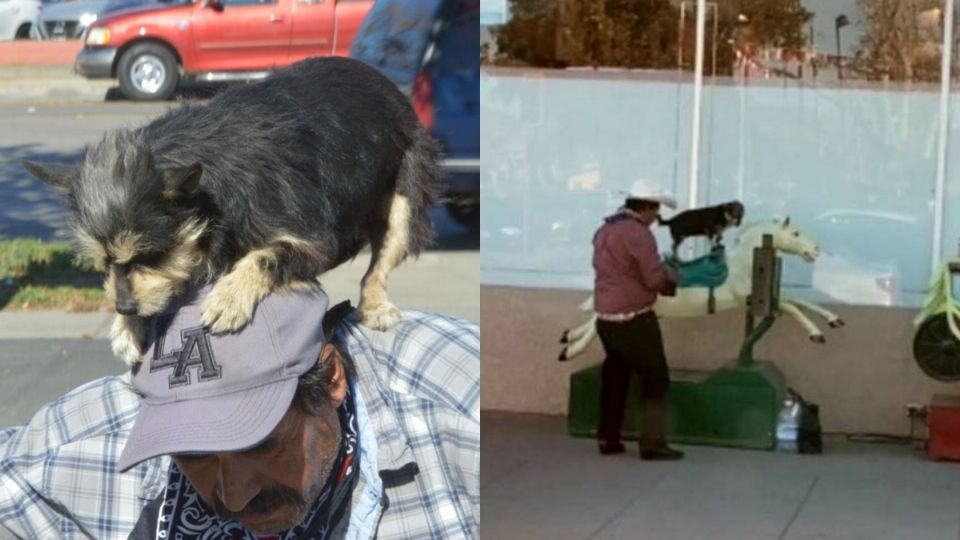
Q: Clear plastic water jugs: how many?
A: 1